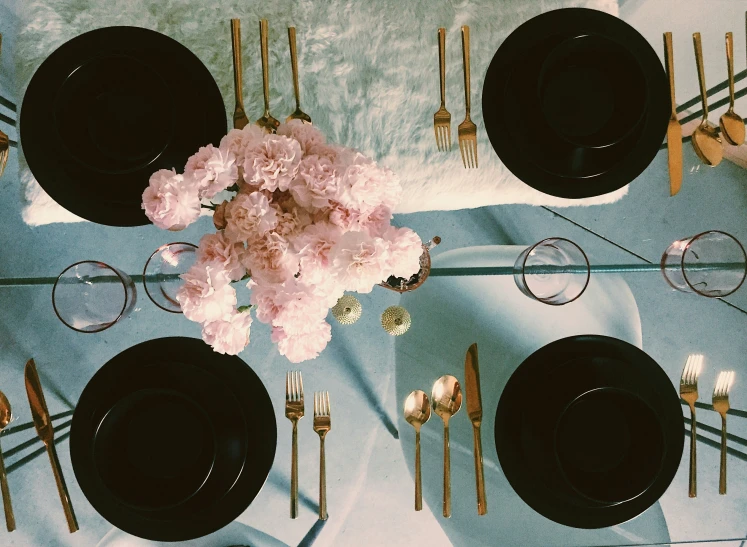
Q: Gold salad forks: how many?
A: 3